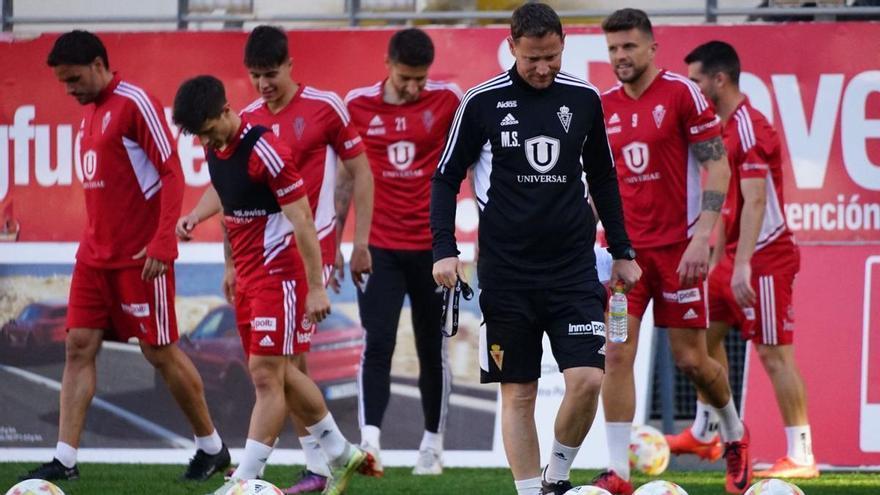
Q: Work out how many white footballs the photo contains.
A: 6